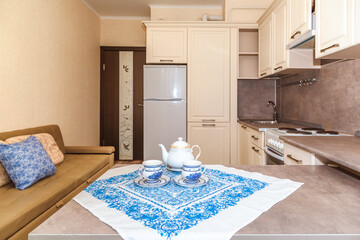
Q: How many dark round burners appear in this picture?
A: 4